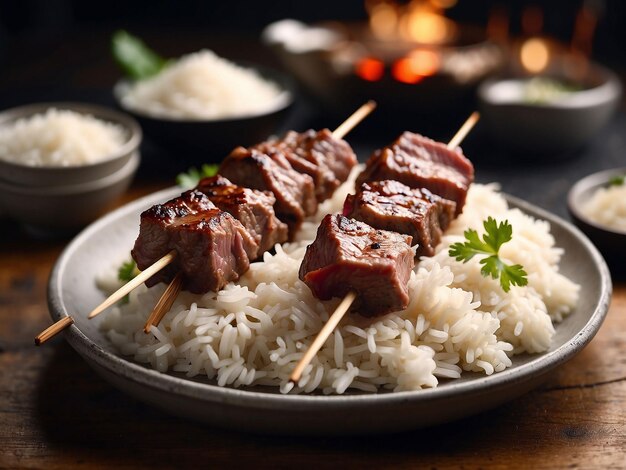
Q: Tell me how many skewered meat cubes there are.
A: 7